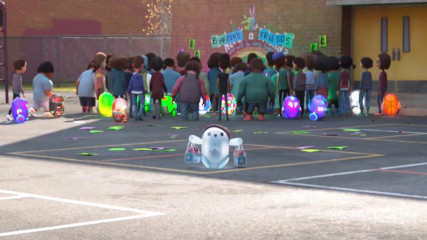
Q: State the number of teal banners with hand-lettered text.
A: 2